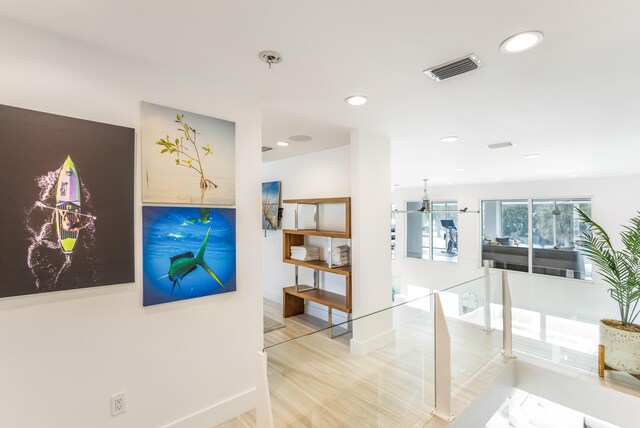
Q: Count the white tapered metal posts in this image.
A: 4